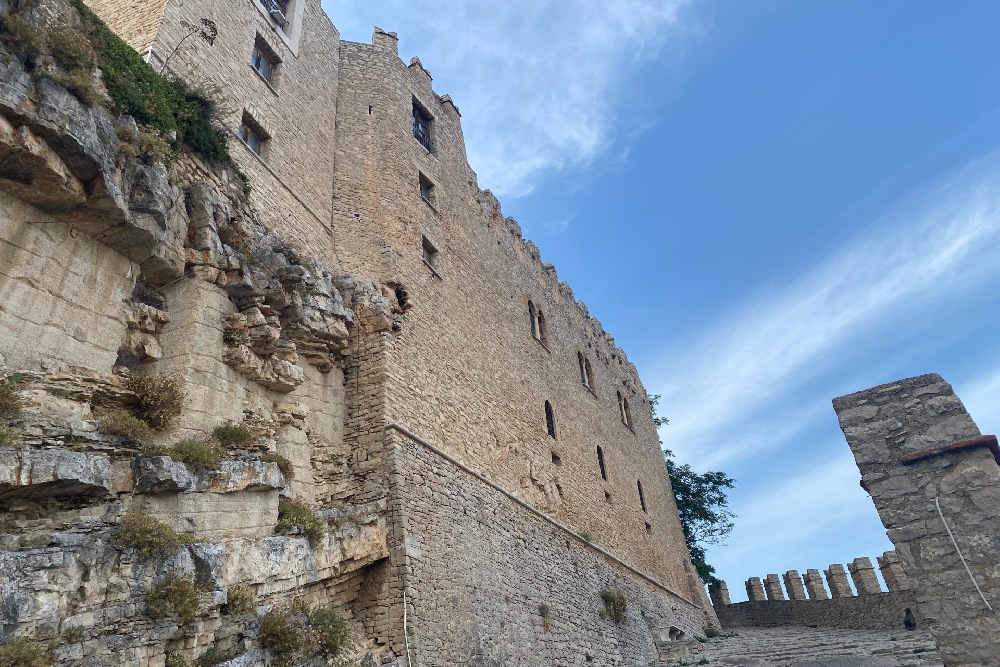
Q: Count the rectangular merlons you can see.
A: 8